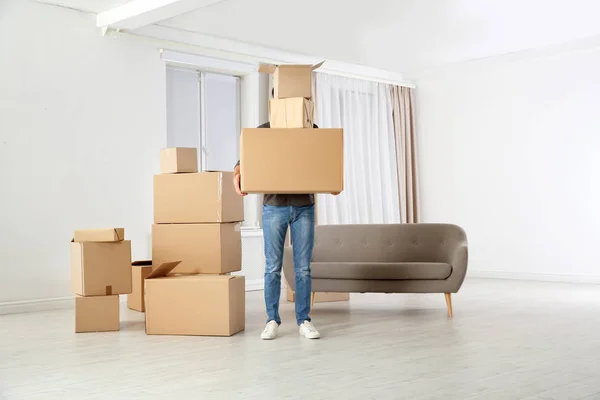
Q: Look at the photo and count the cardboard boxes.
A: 12